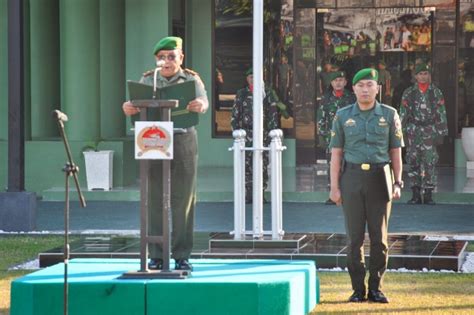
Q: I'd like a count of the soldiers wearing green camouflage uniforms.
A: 3